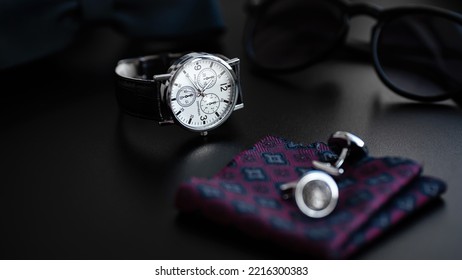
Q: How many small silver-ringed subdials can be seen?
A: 3